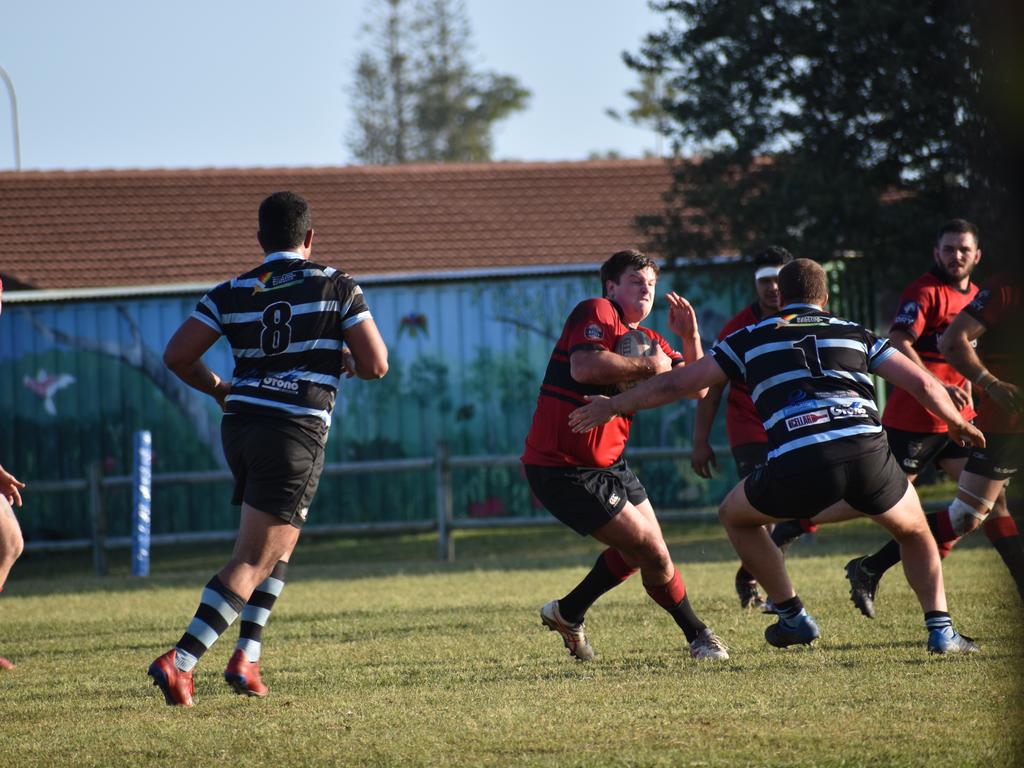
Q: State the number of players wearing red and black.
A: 4